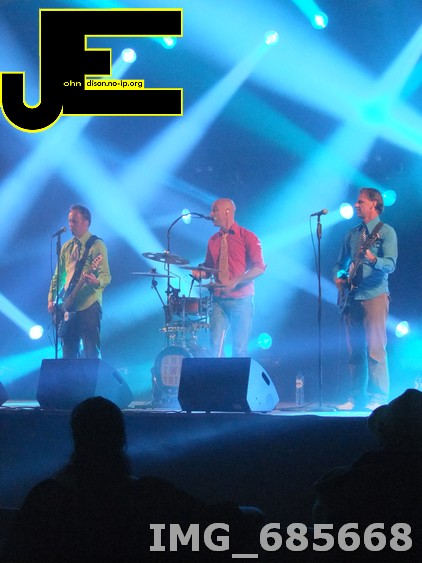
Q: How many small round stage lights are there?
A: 10